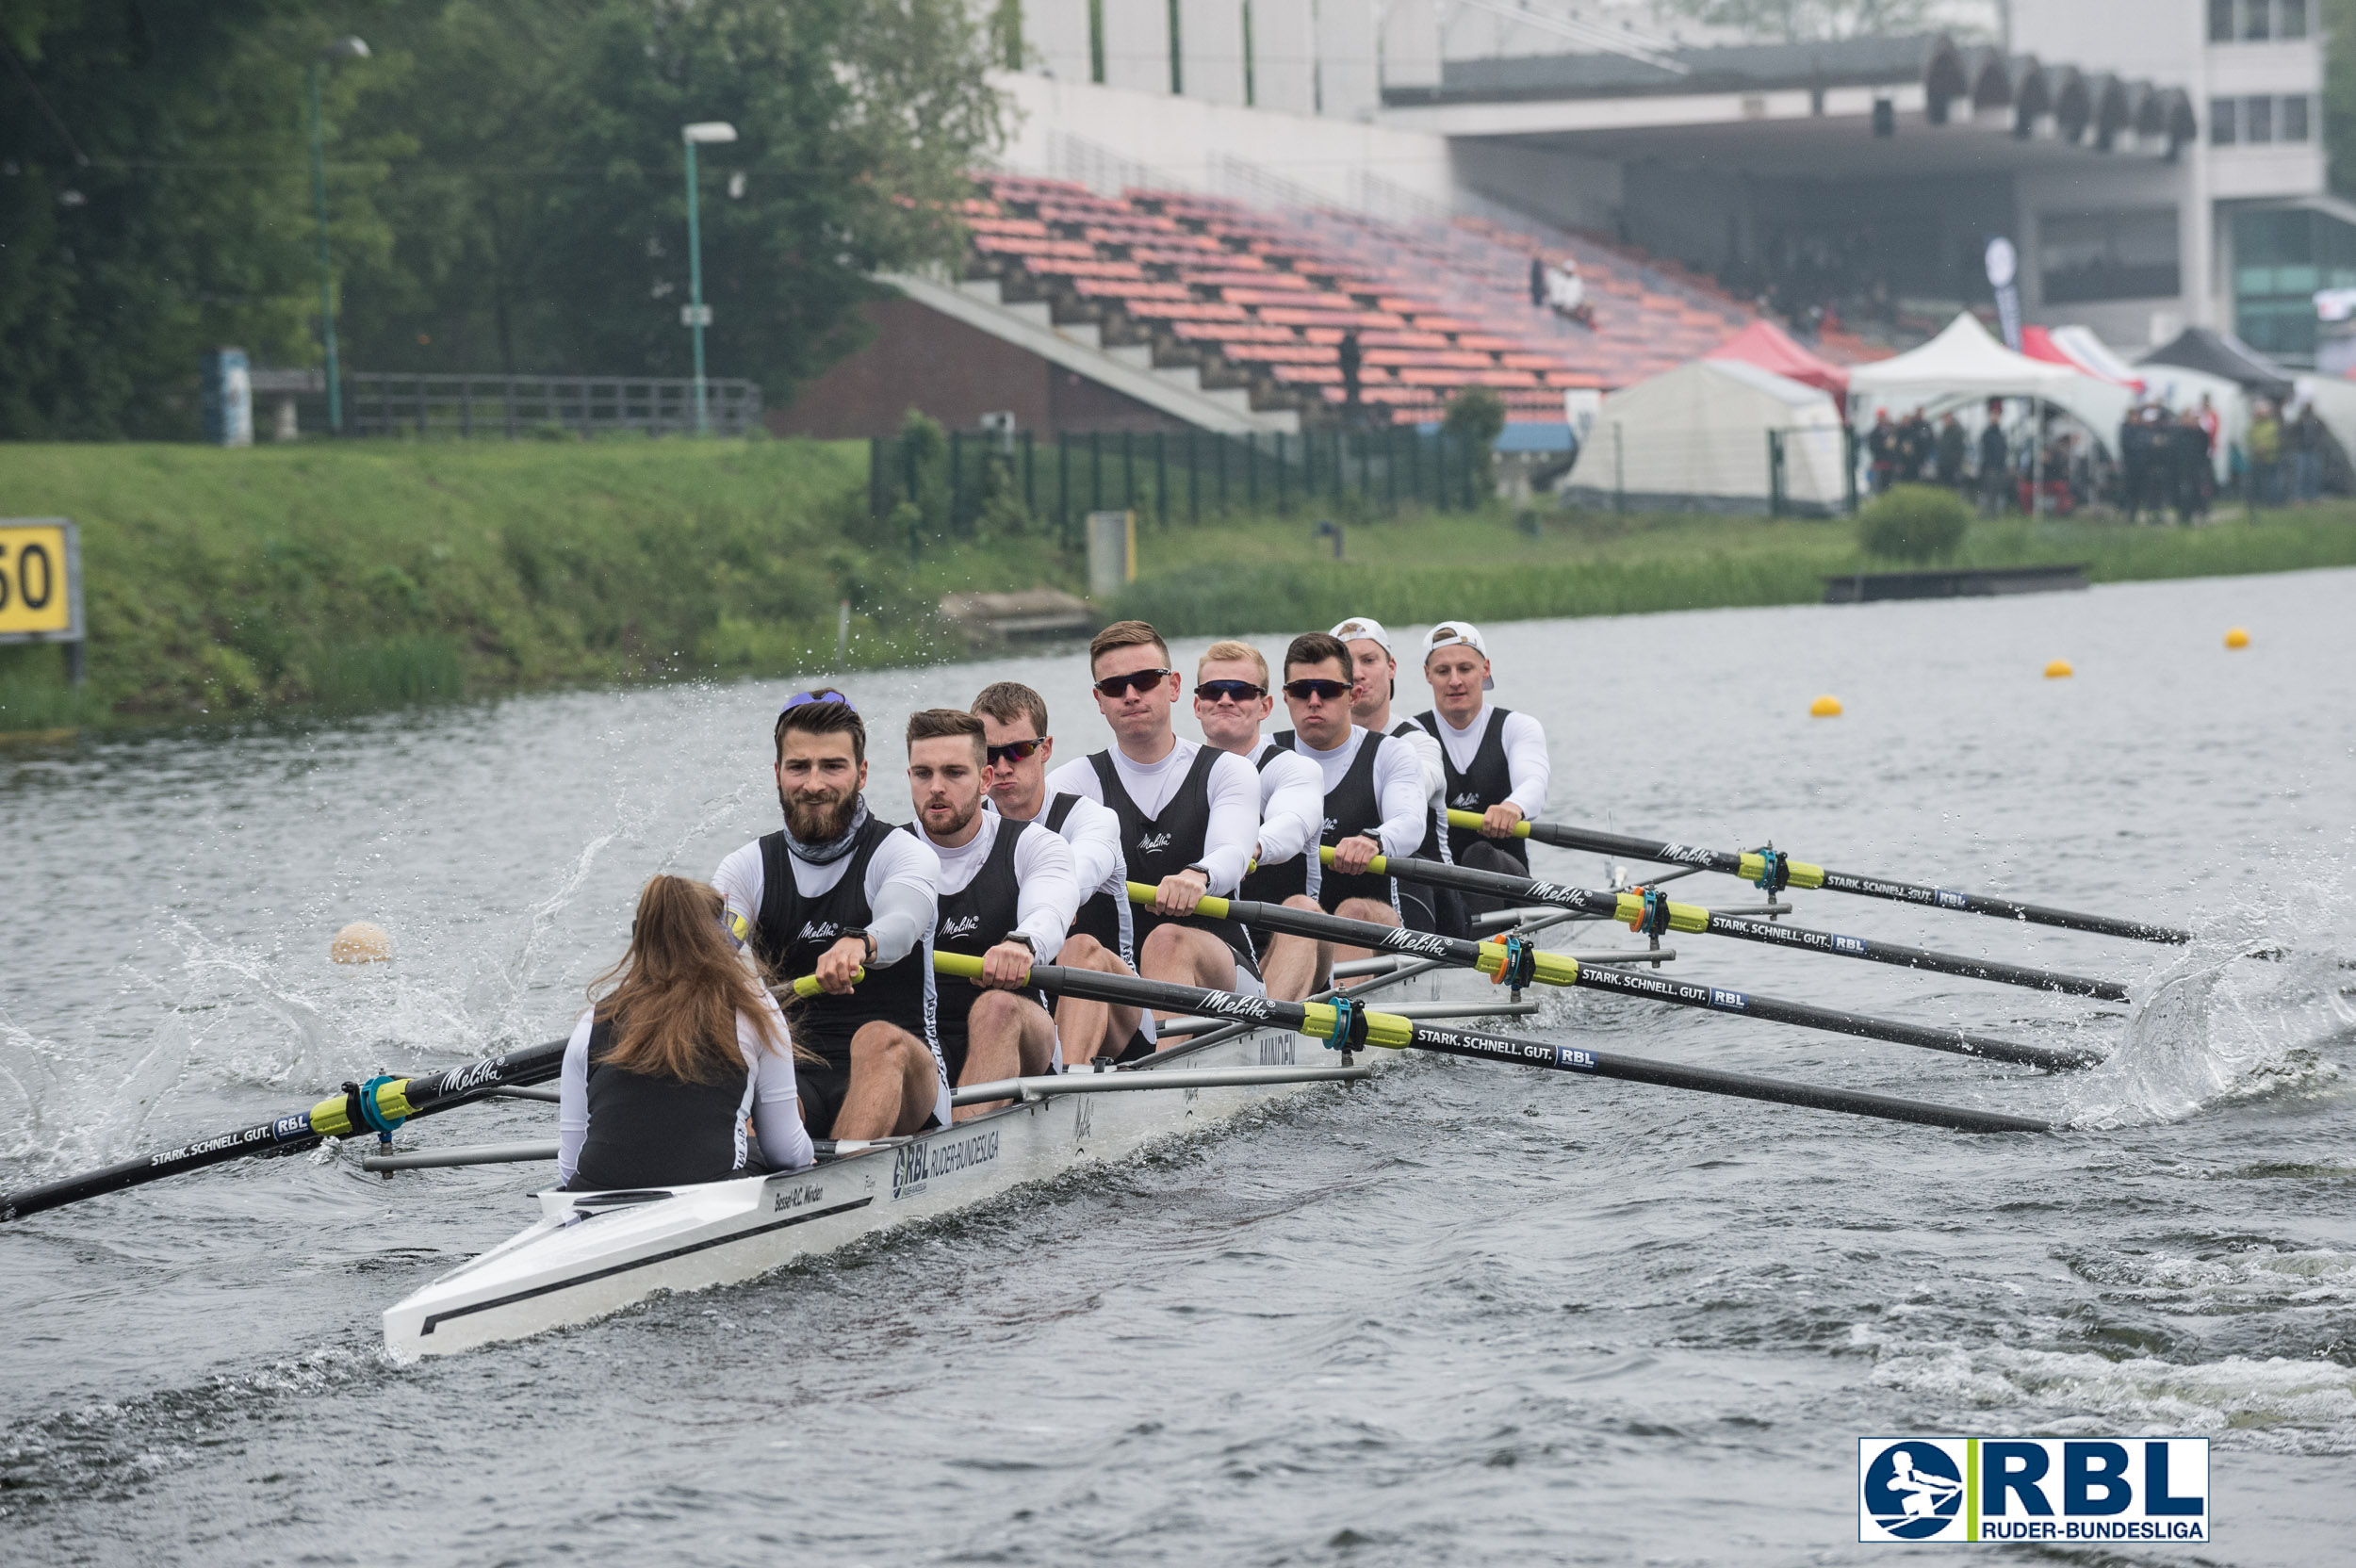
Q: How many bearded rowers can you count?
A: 2